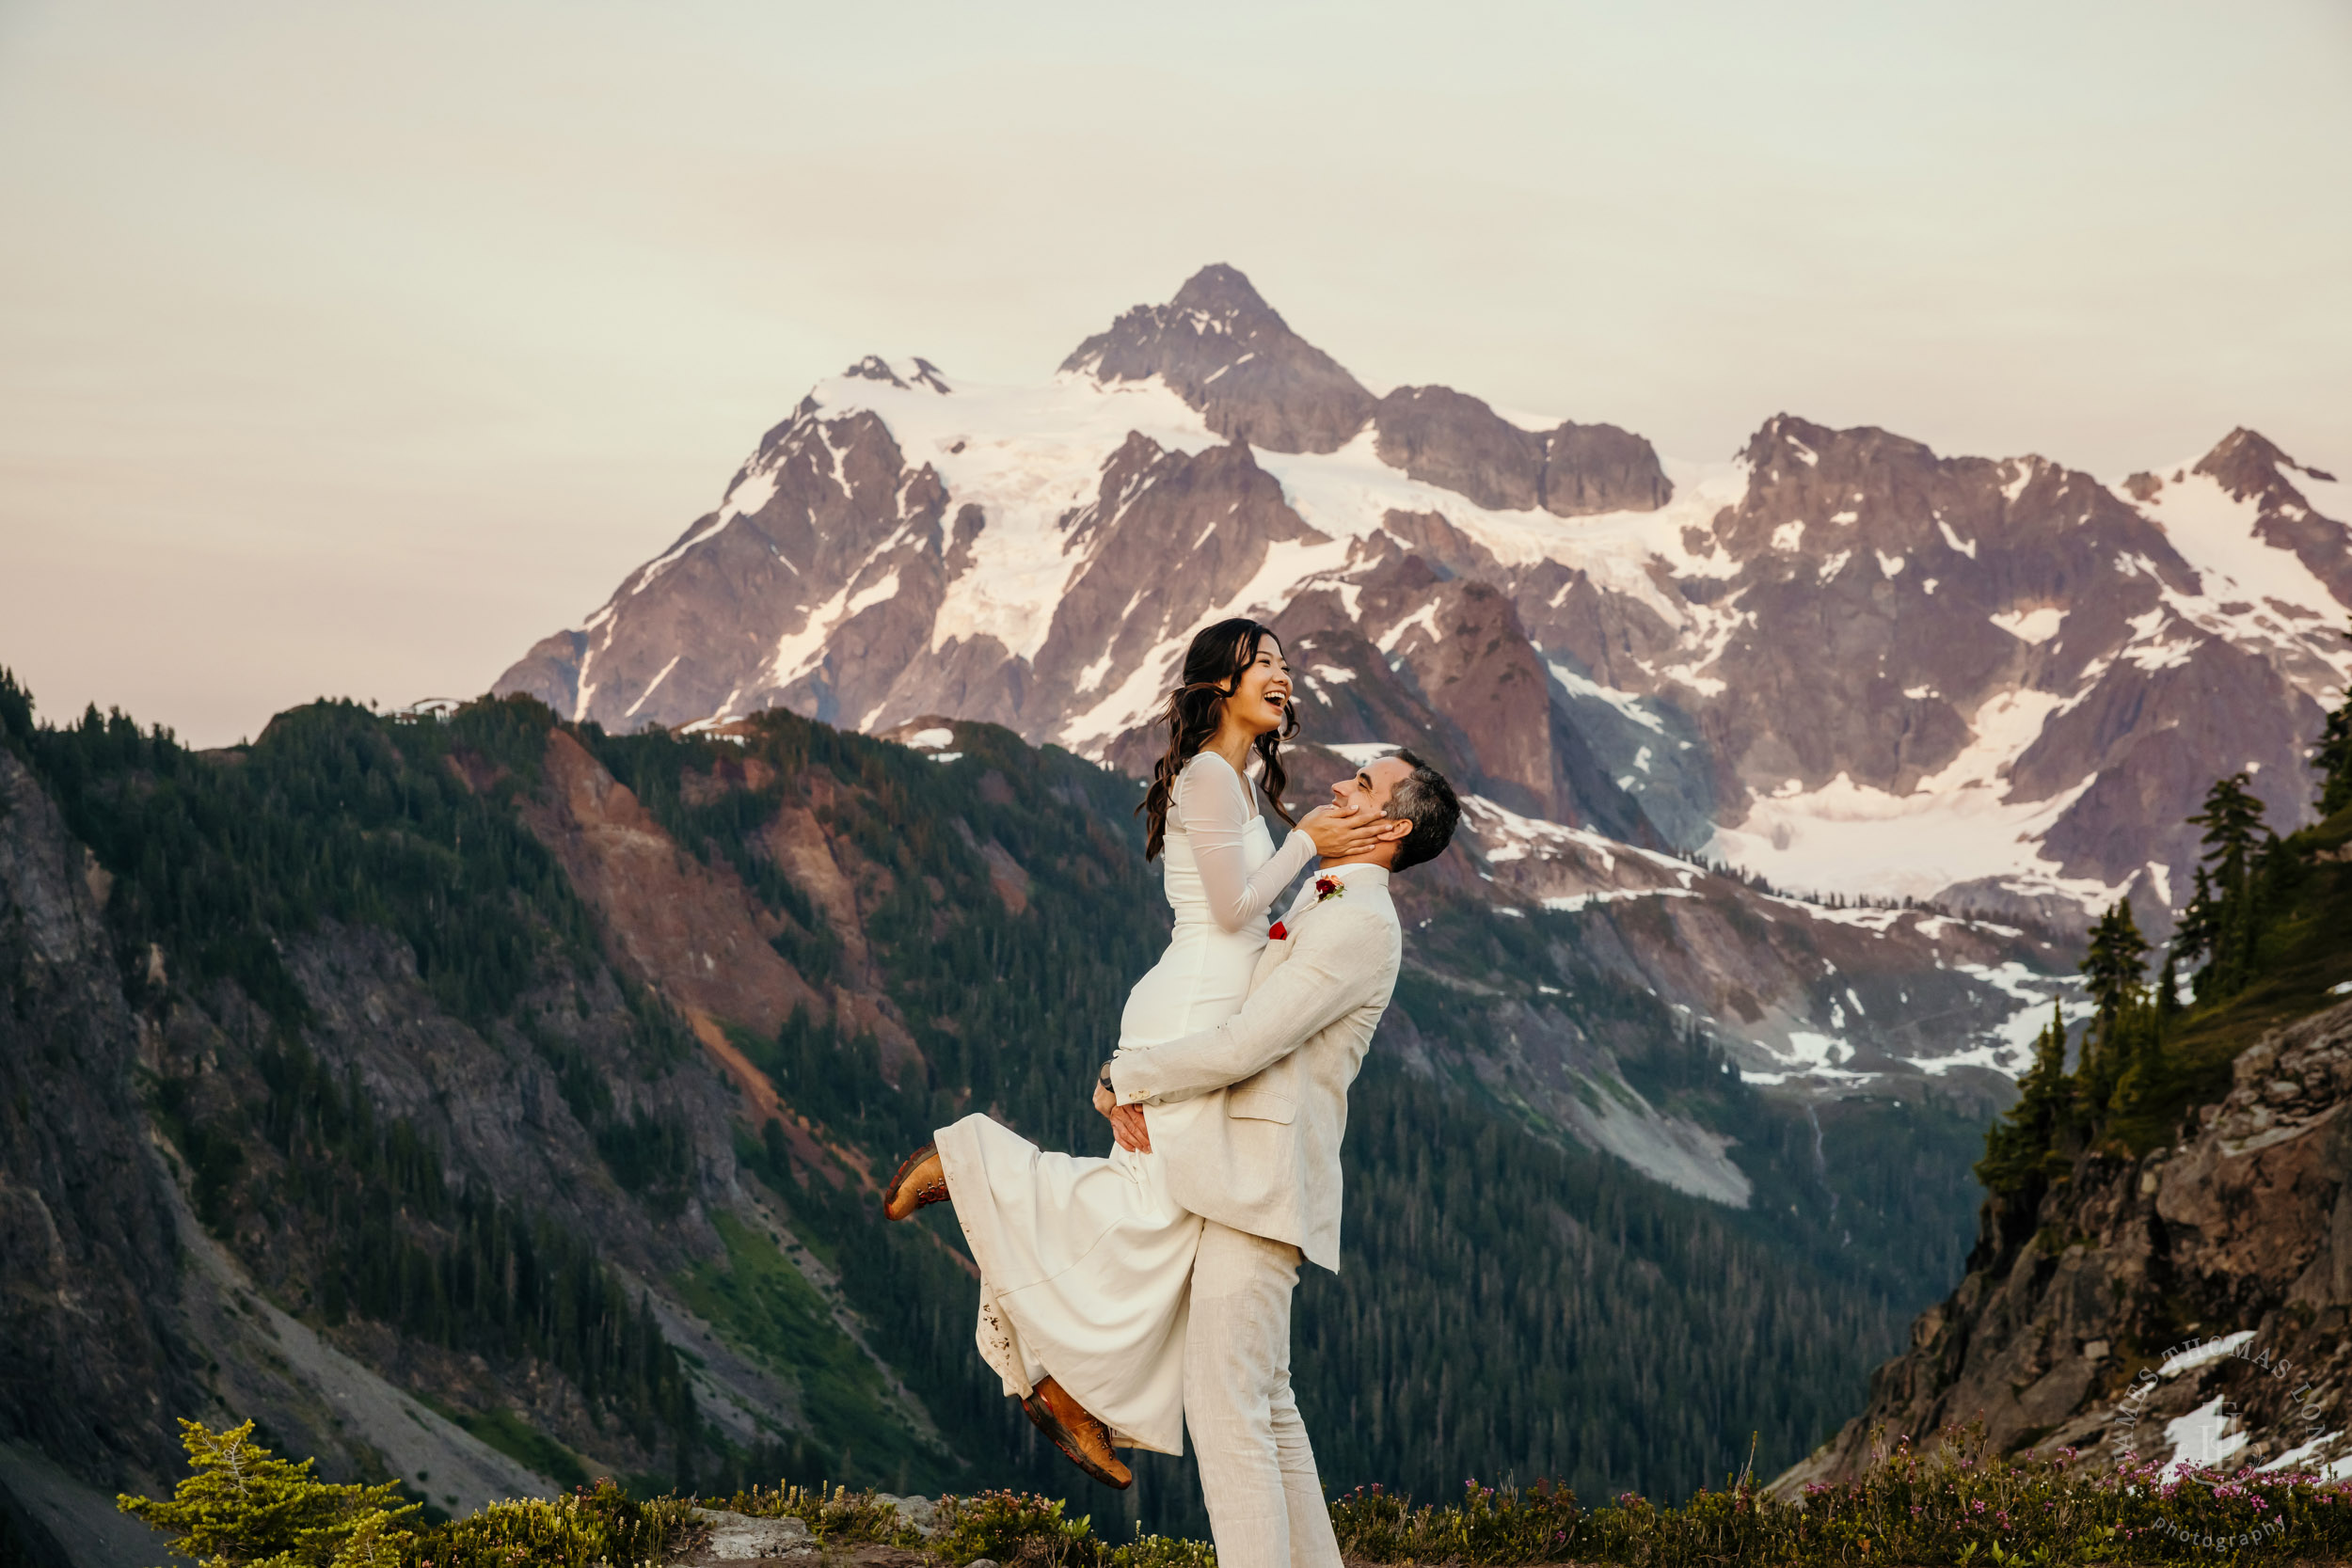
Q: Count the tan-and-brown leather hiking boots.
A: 2